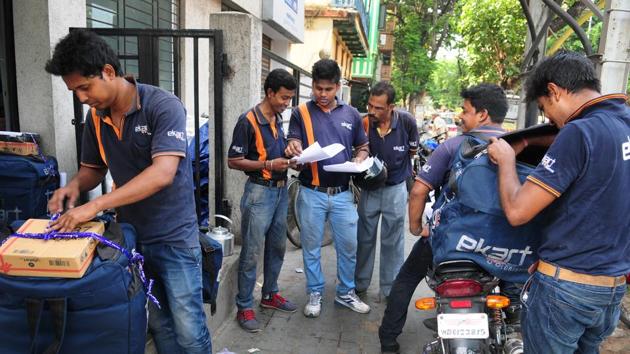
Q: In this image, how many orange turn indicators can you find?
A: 2